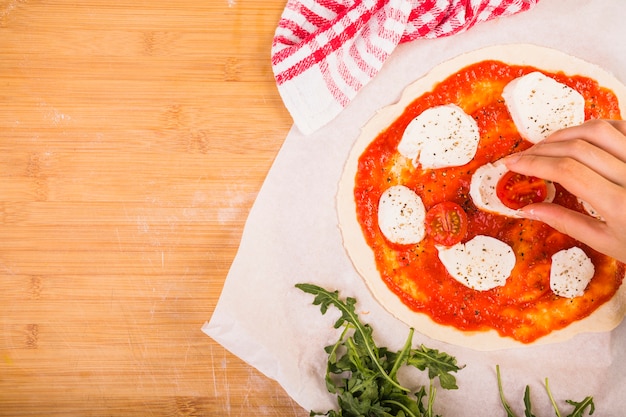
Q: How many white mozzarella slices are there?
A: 7